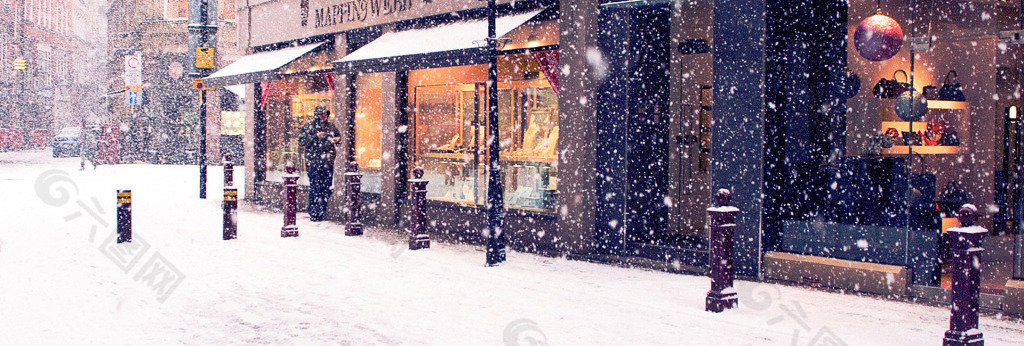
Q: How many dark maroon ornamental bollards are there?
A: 6